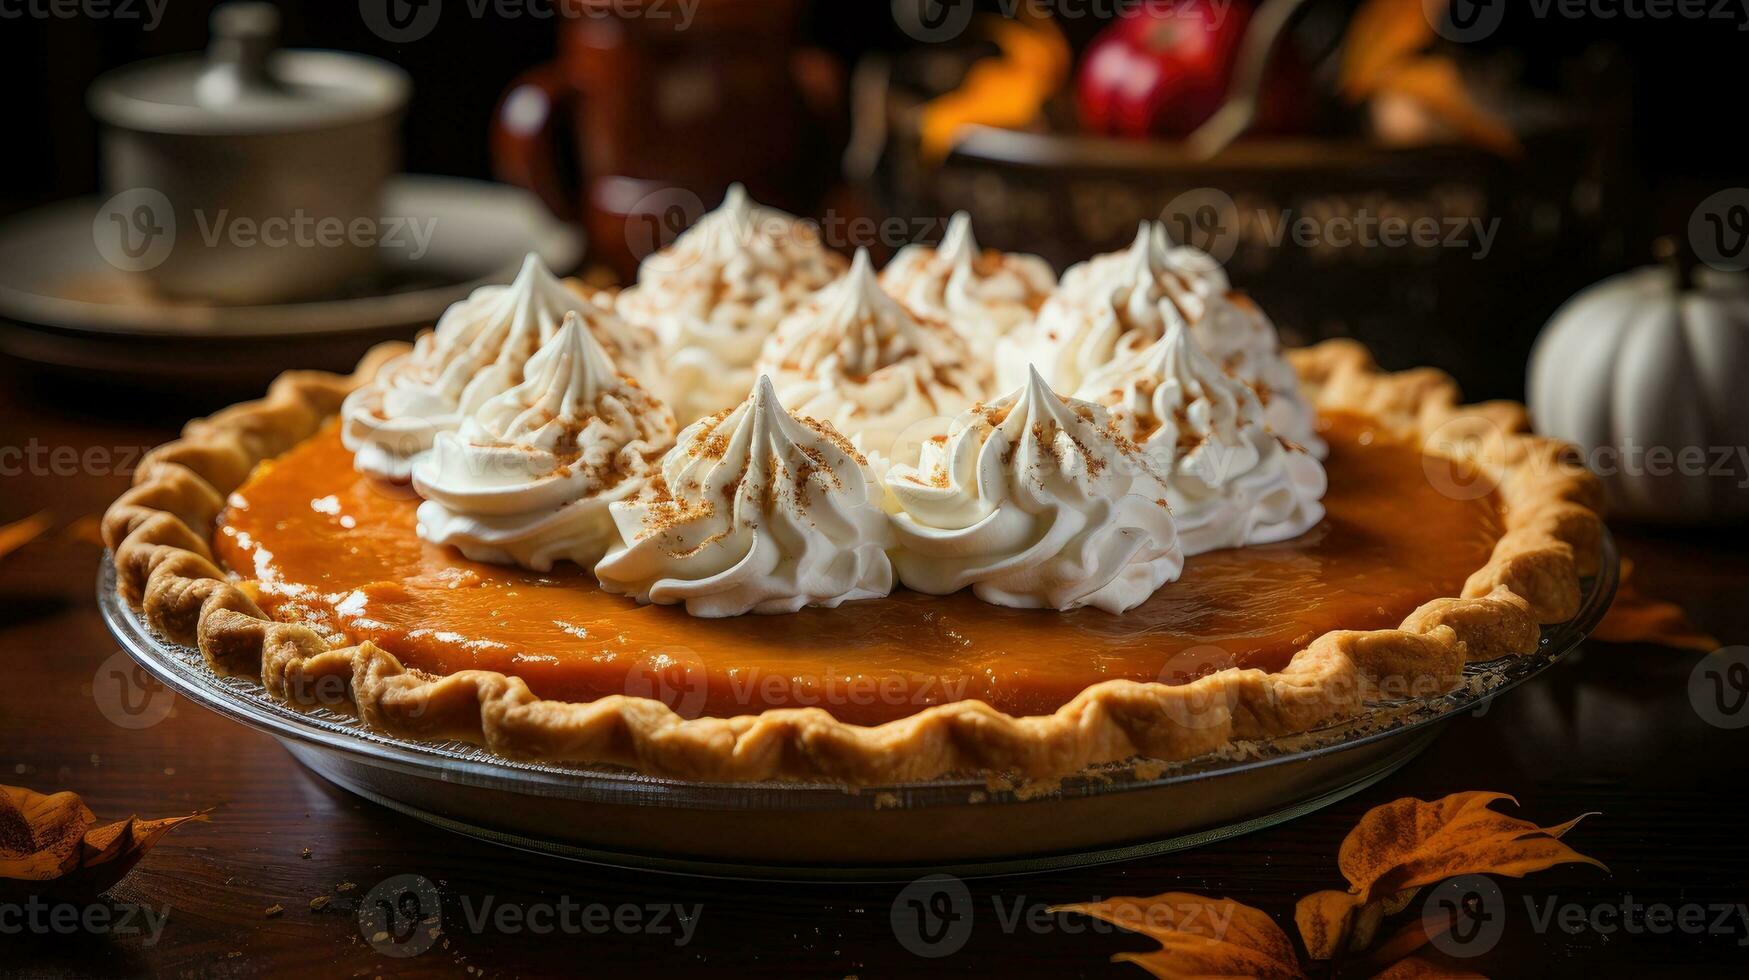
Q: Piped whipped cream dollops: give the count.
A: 9